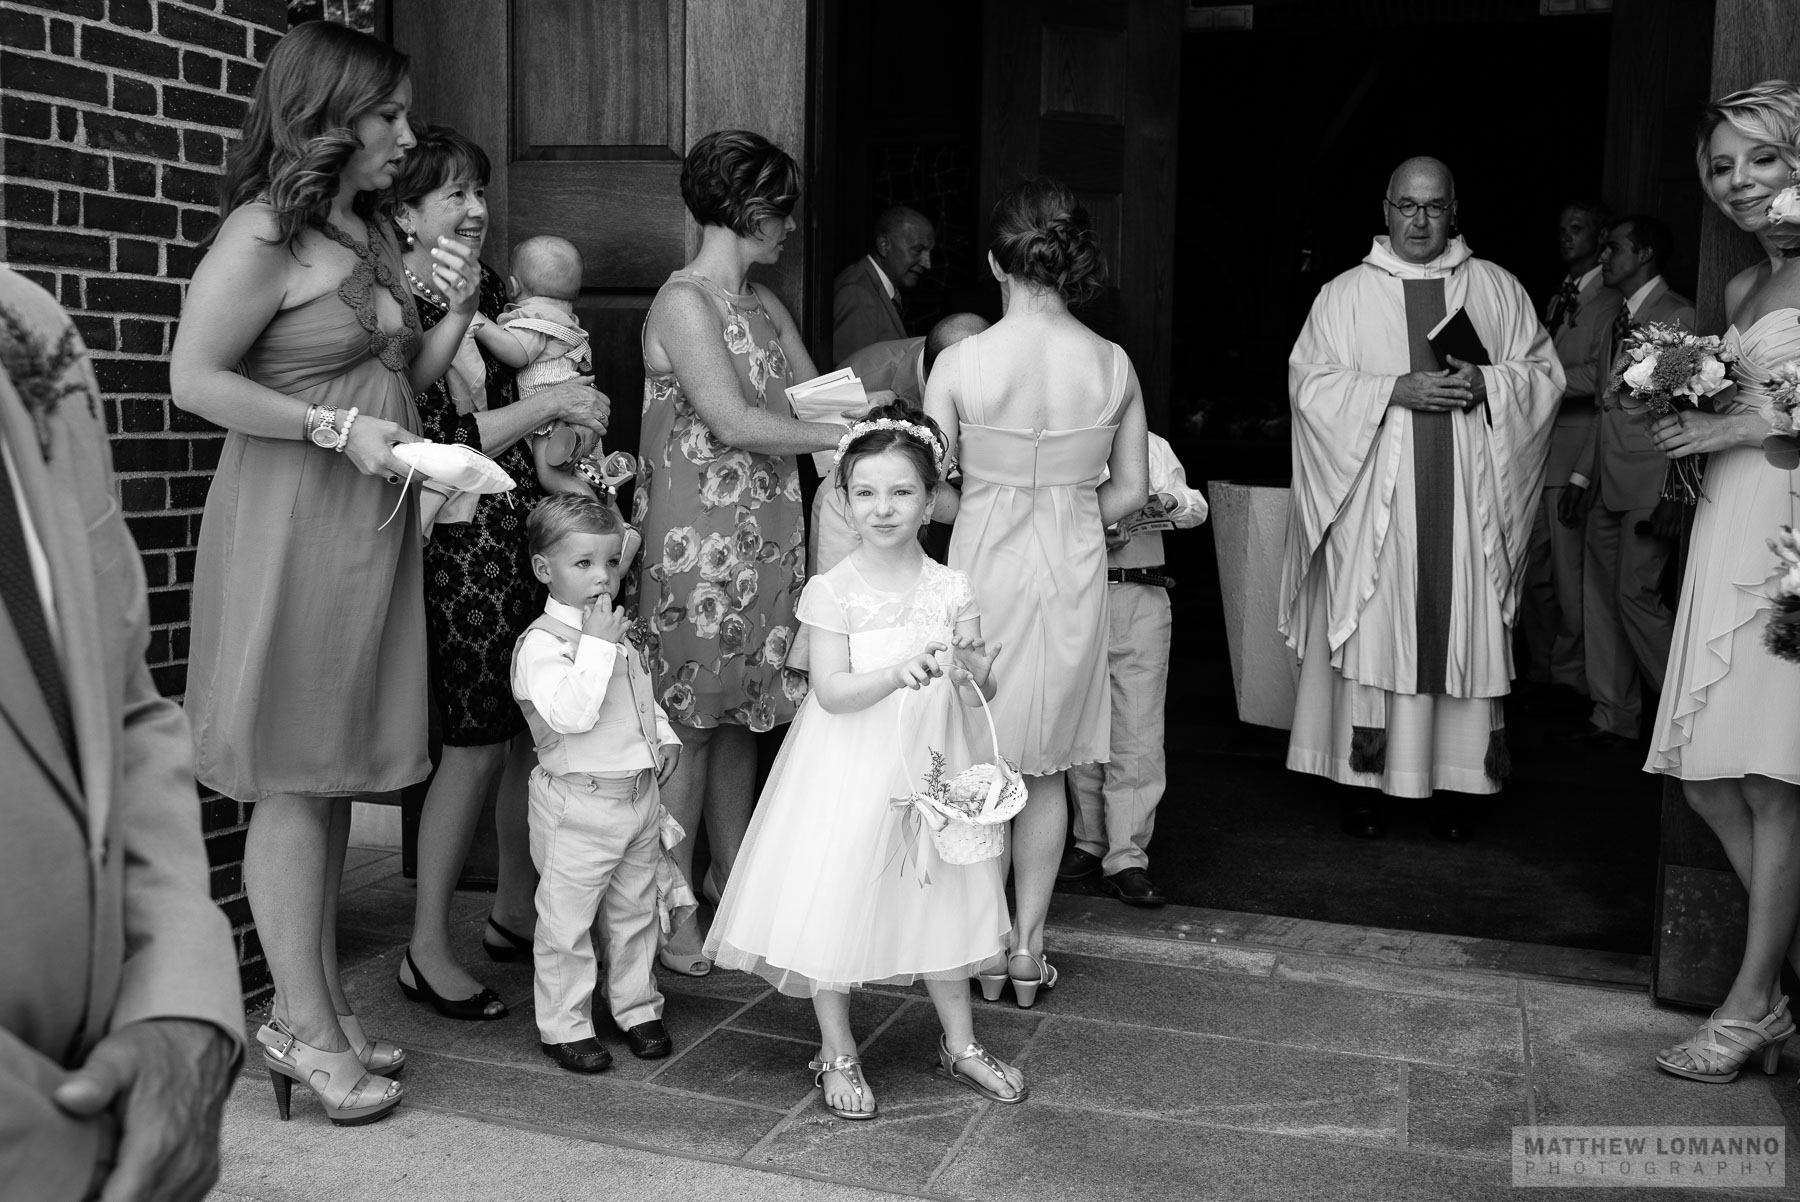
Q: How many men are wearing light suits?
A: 5